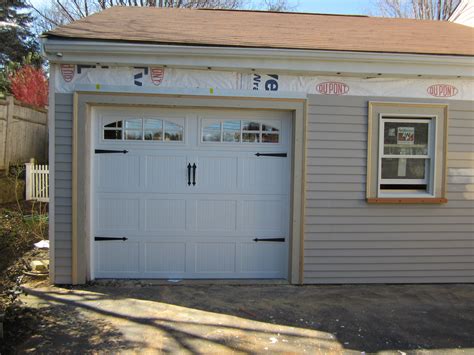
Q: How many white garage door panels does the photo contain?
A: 12